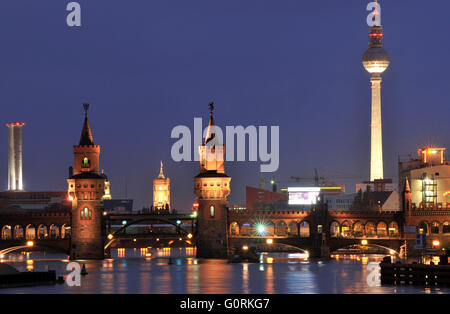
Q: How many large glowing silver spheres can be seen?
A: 1